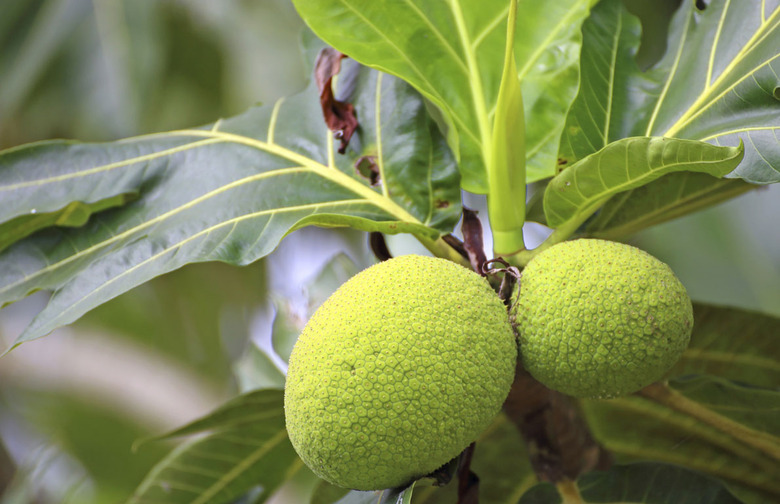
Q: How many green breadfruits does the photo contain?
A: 2